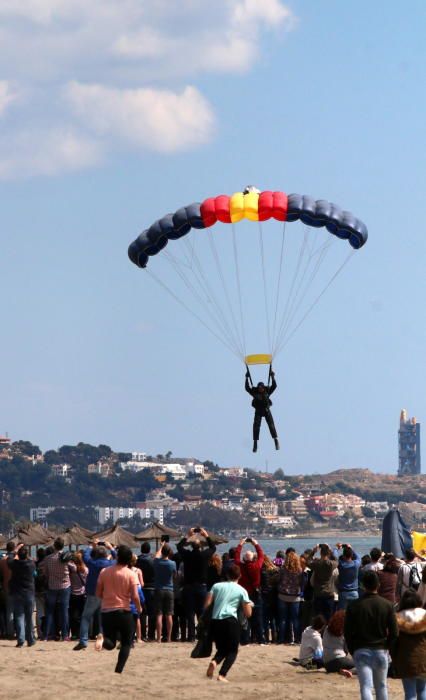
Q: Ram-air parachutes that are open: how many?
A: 1